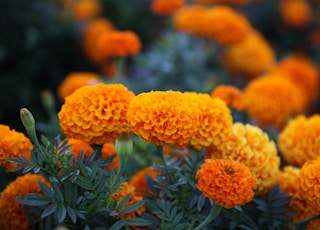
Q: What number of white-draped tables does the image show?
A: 0